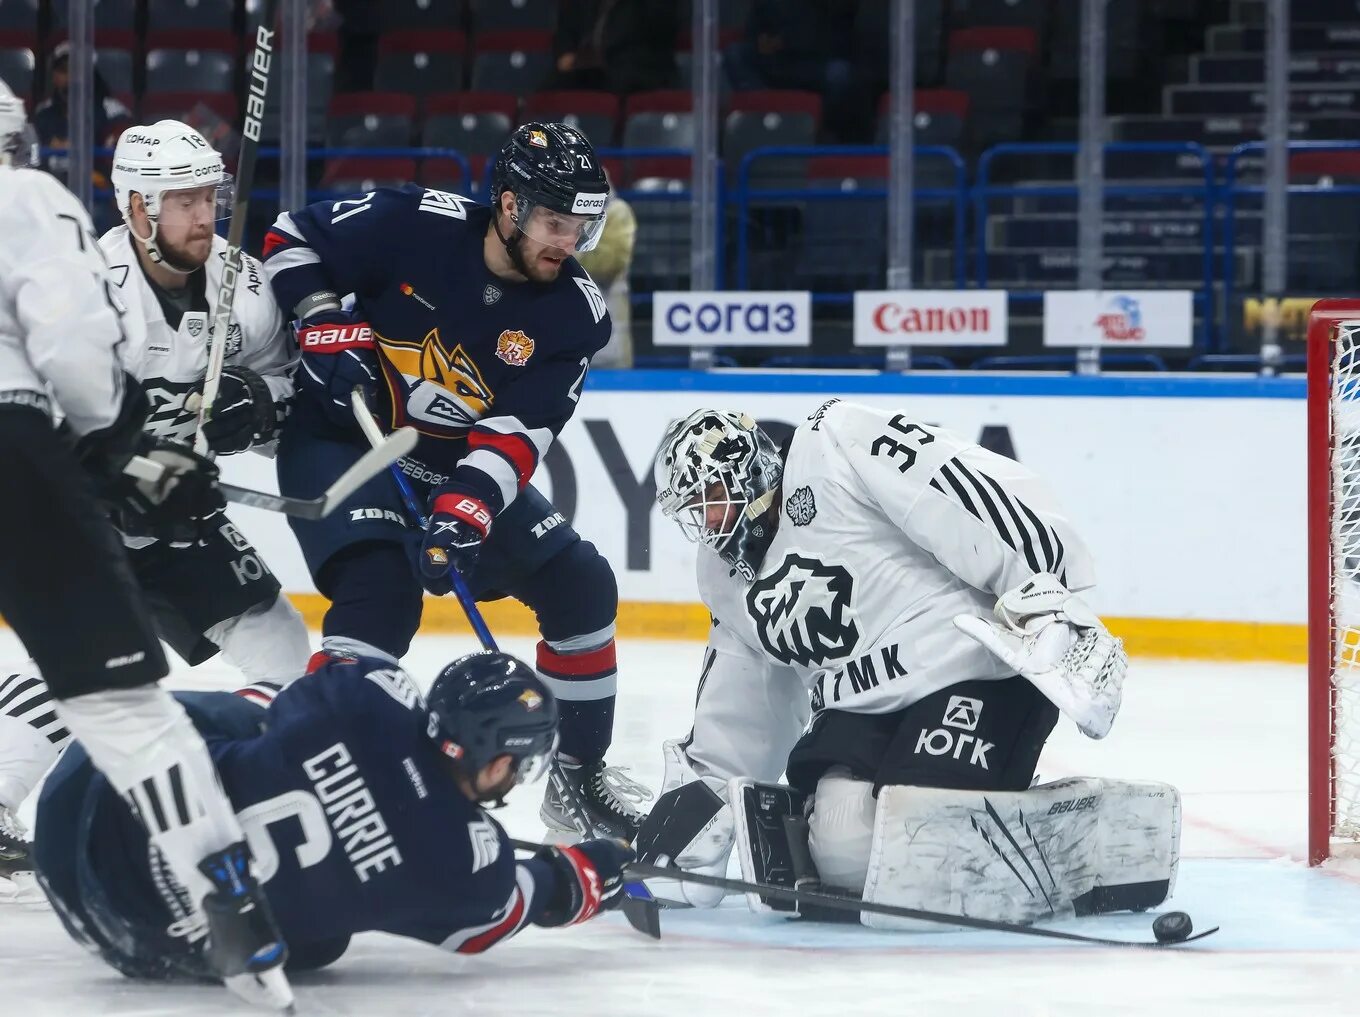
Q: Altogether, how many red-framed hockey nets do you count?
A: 1